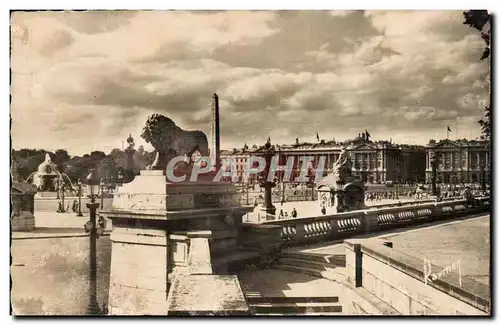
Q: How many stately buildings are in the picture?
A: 2